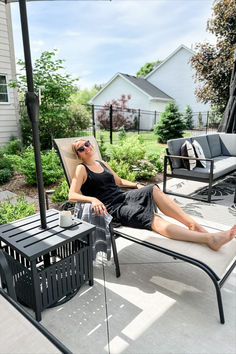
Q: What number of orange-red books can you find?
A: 0